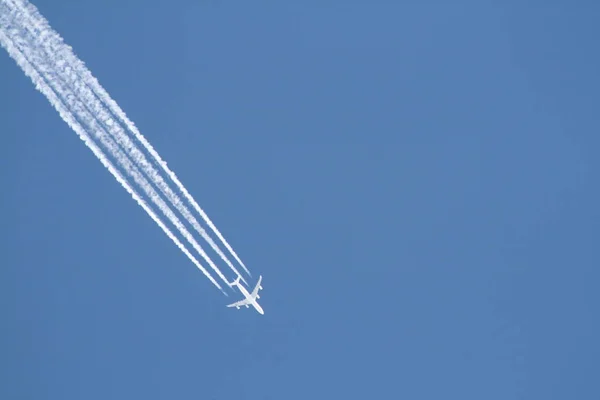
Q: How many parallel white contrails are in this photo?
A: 4